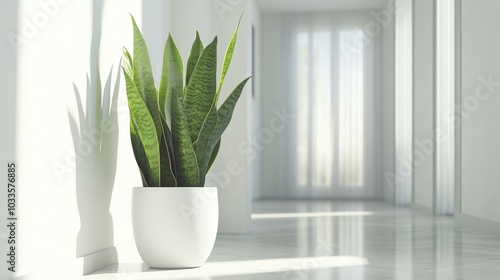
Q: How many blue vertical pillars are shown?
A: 0